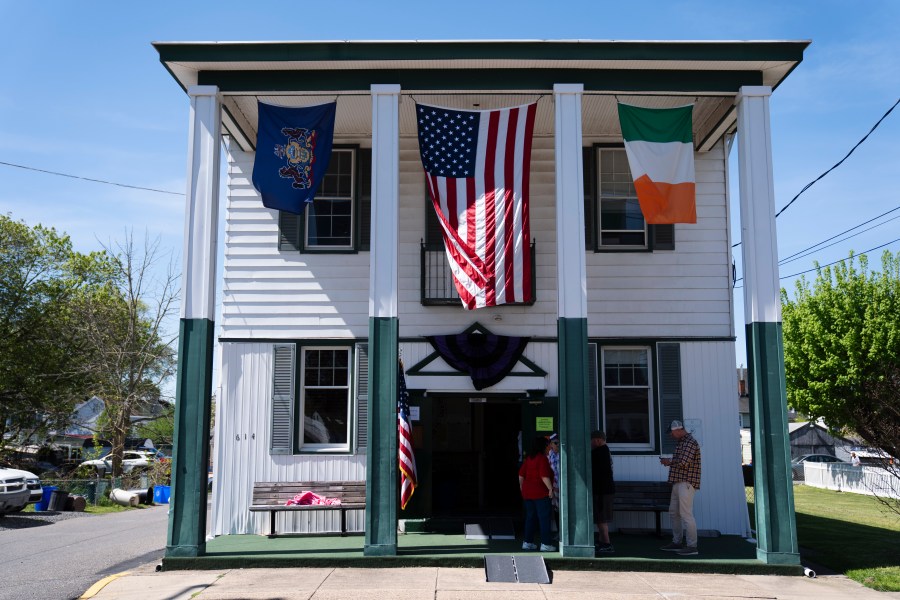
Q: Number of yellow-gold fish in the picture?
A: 0